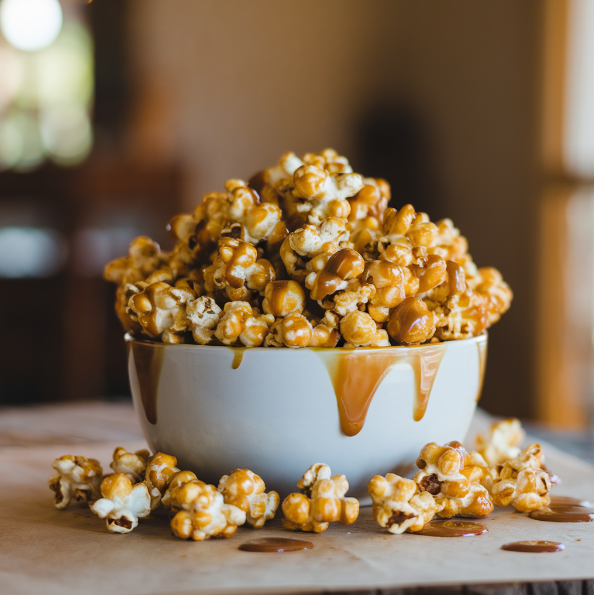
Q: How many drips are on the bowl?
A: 5